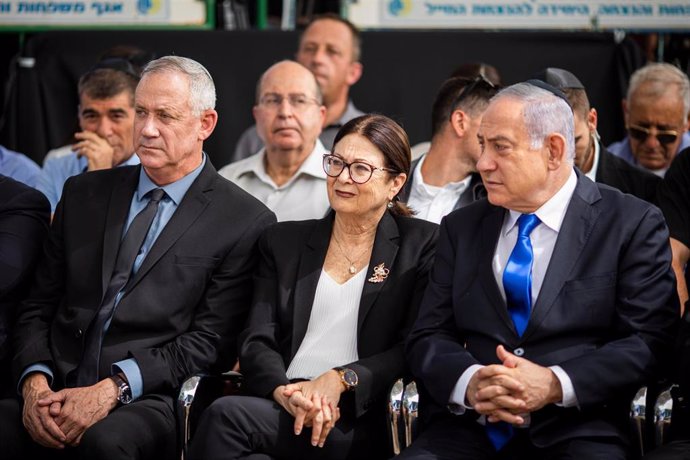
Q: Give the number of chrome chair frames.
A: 5